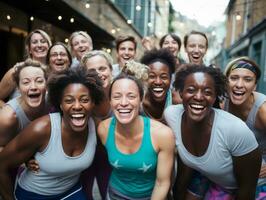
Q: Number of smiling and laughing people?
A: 13